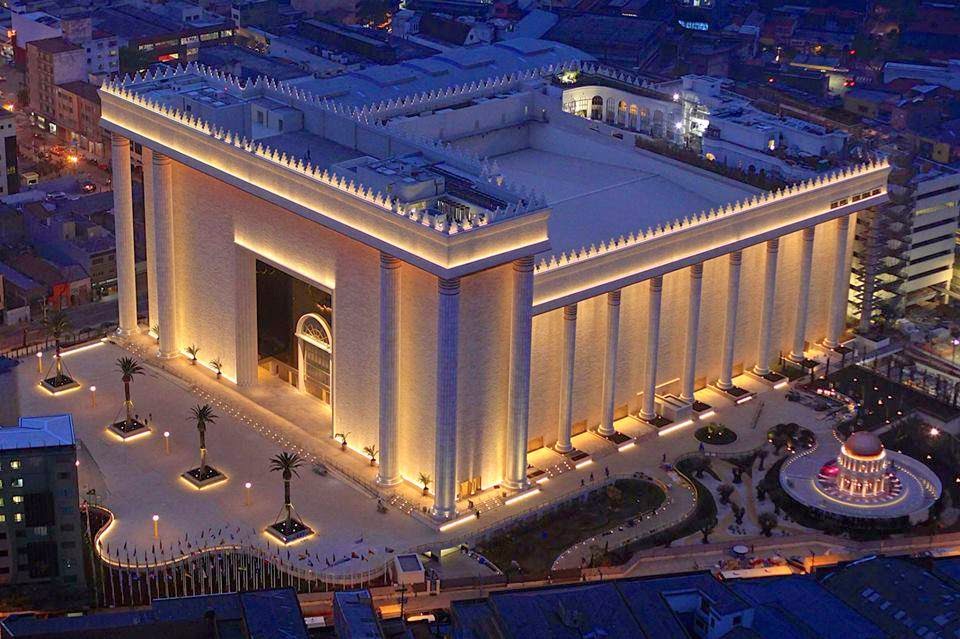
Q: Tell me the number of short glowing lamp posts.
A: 5